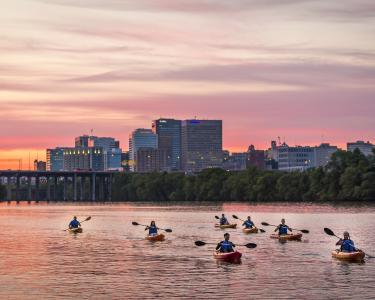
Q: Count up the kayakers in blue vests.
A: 7